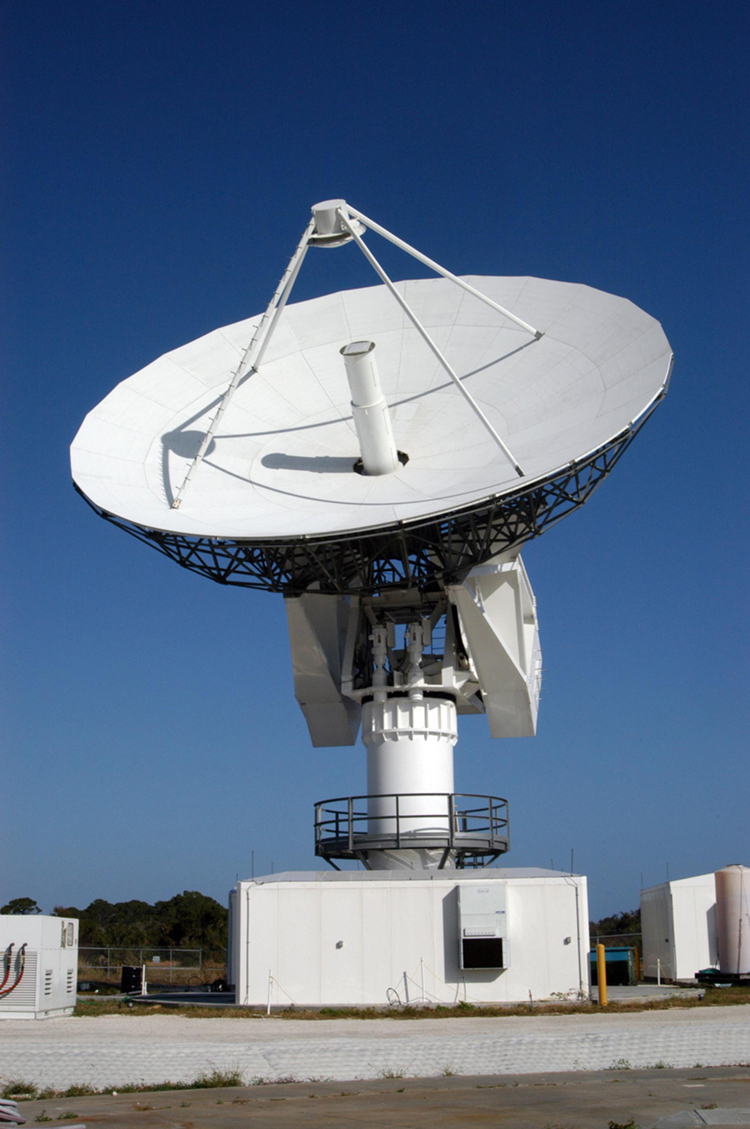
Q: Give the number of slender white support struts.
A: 4